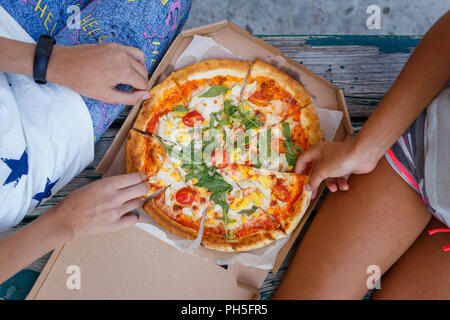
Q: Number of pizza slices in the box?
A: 8